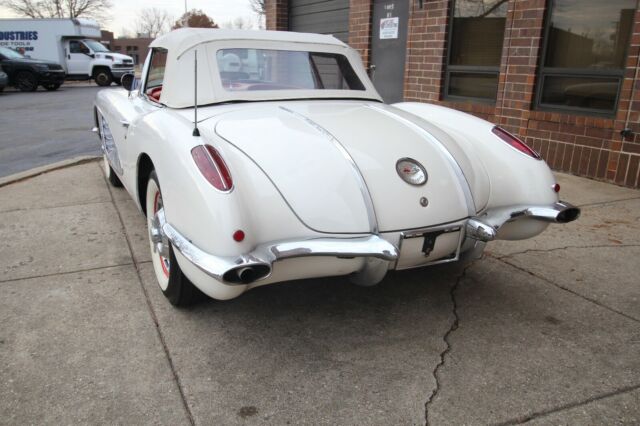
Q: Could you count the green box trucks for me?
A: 0